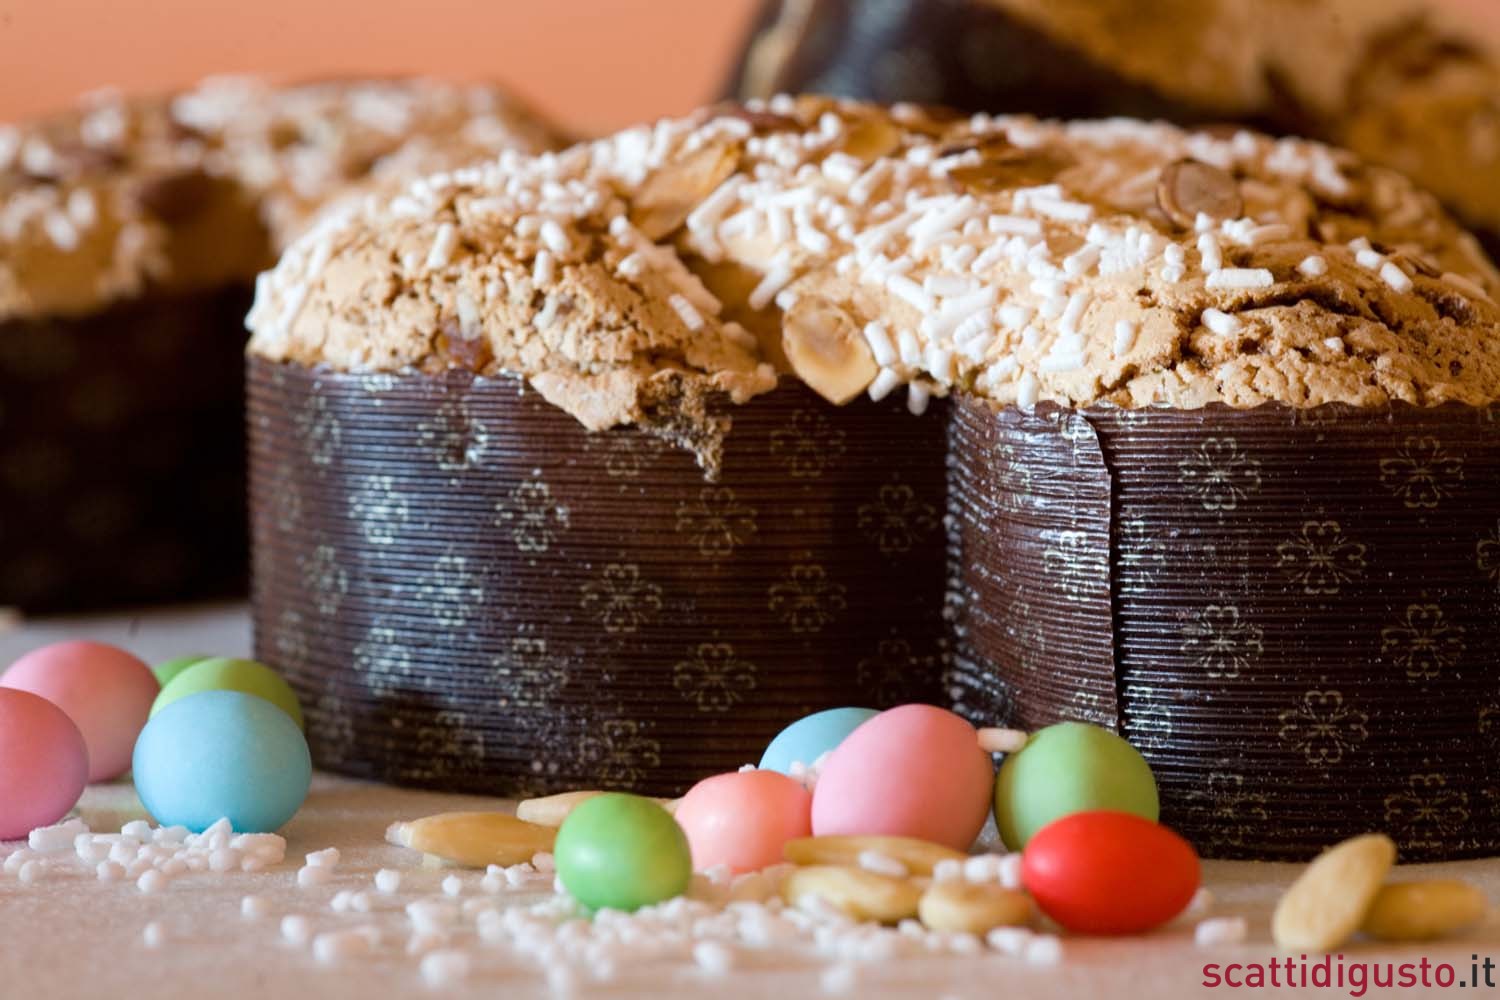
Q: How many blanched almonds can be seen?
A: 7